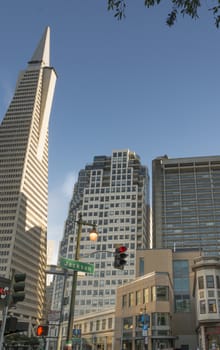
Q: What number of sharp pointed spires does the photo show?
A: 1